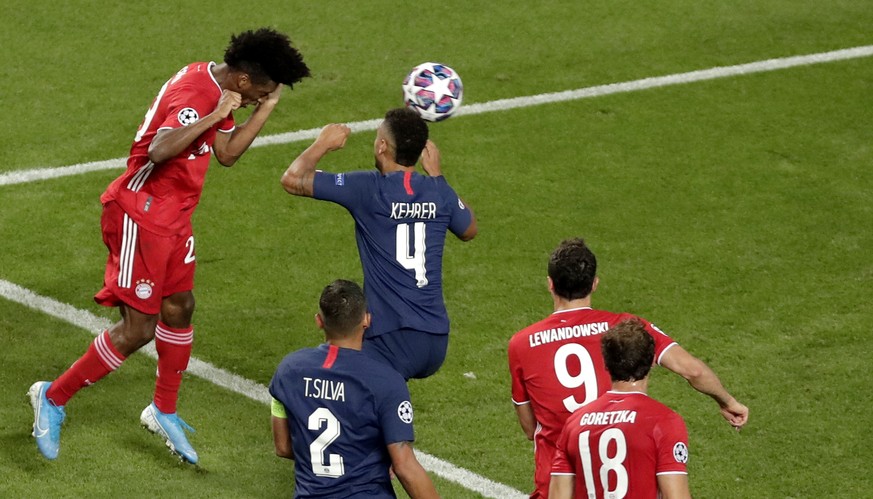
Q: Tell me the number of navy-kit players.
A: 2